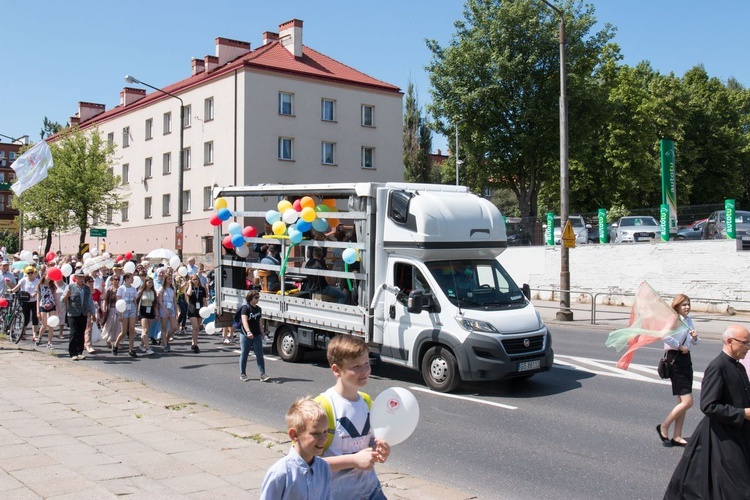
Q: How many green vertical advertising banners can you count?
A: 5